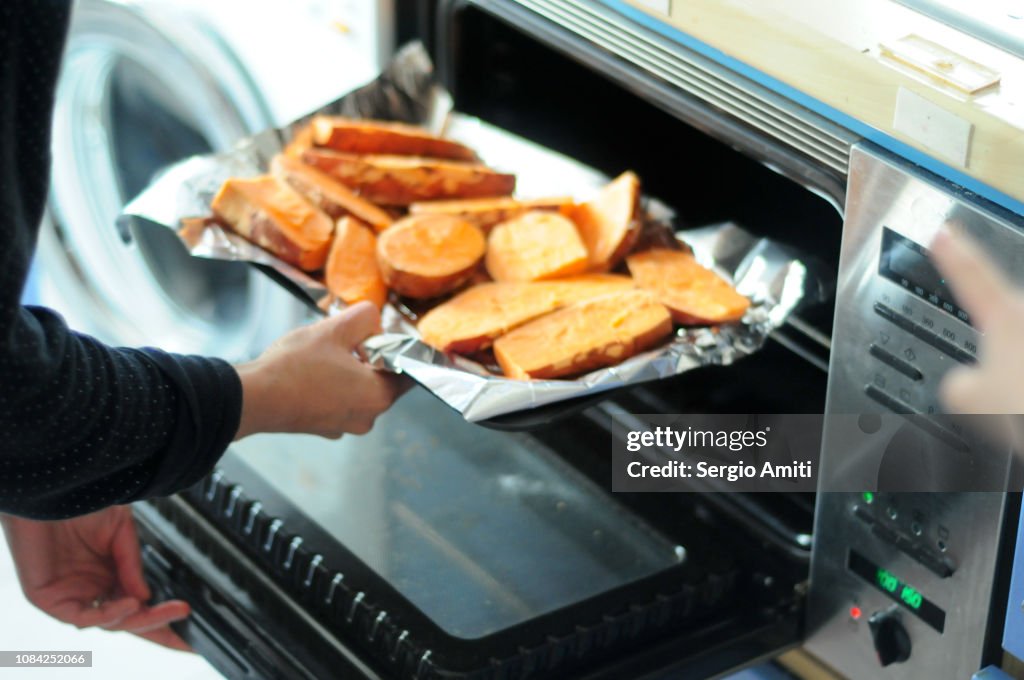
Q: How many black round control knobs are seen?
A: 1